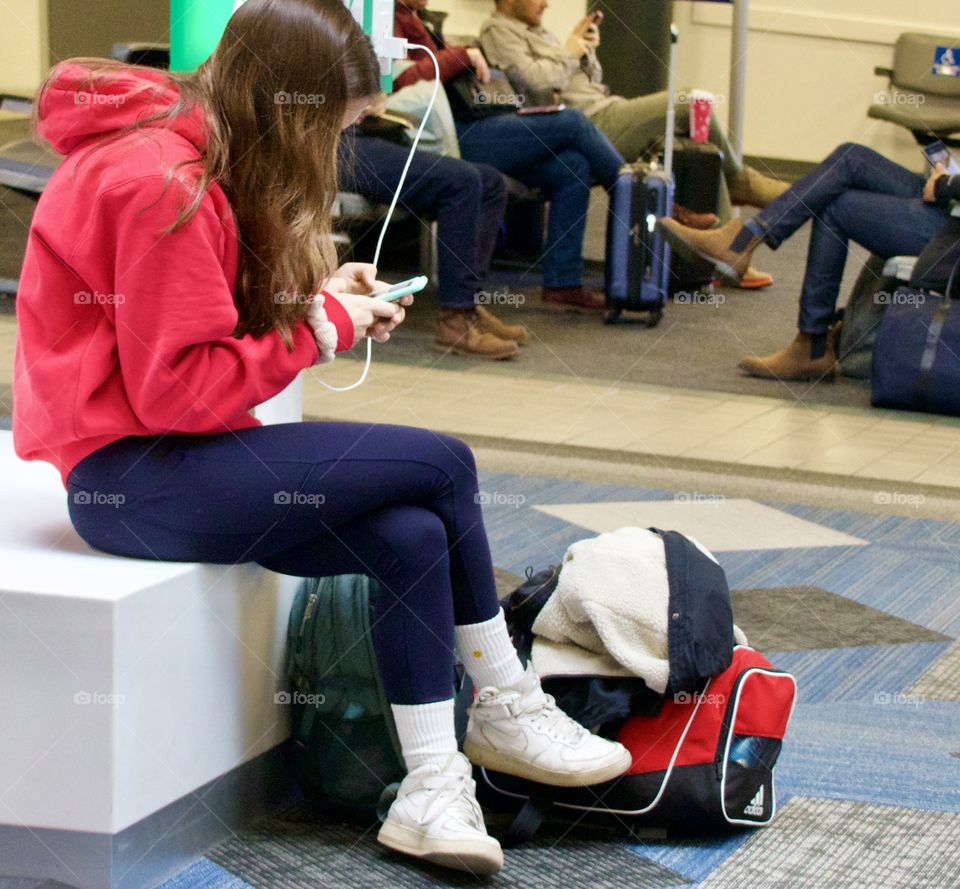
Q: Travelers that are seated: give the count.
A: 5